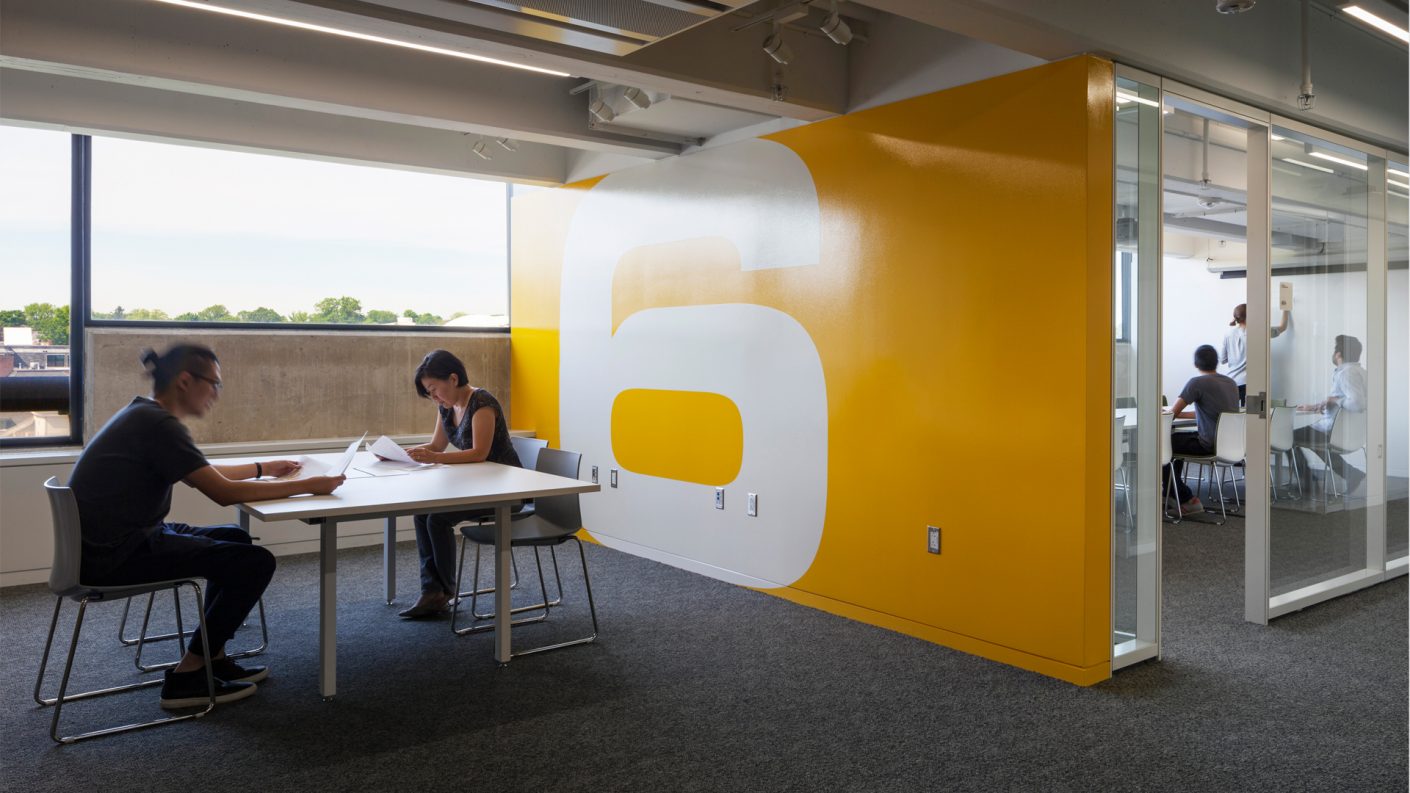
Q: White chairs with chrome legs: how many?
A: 5